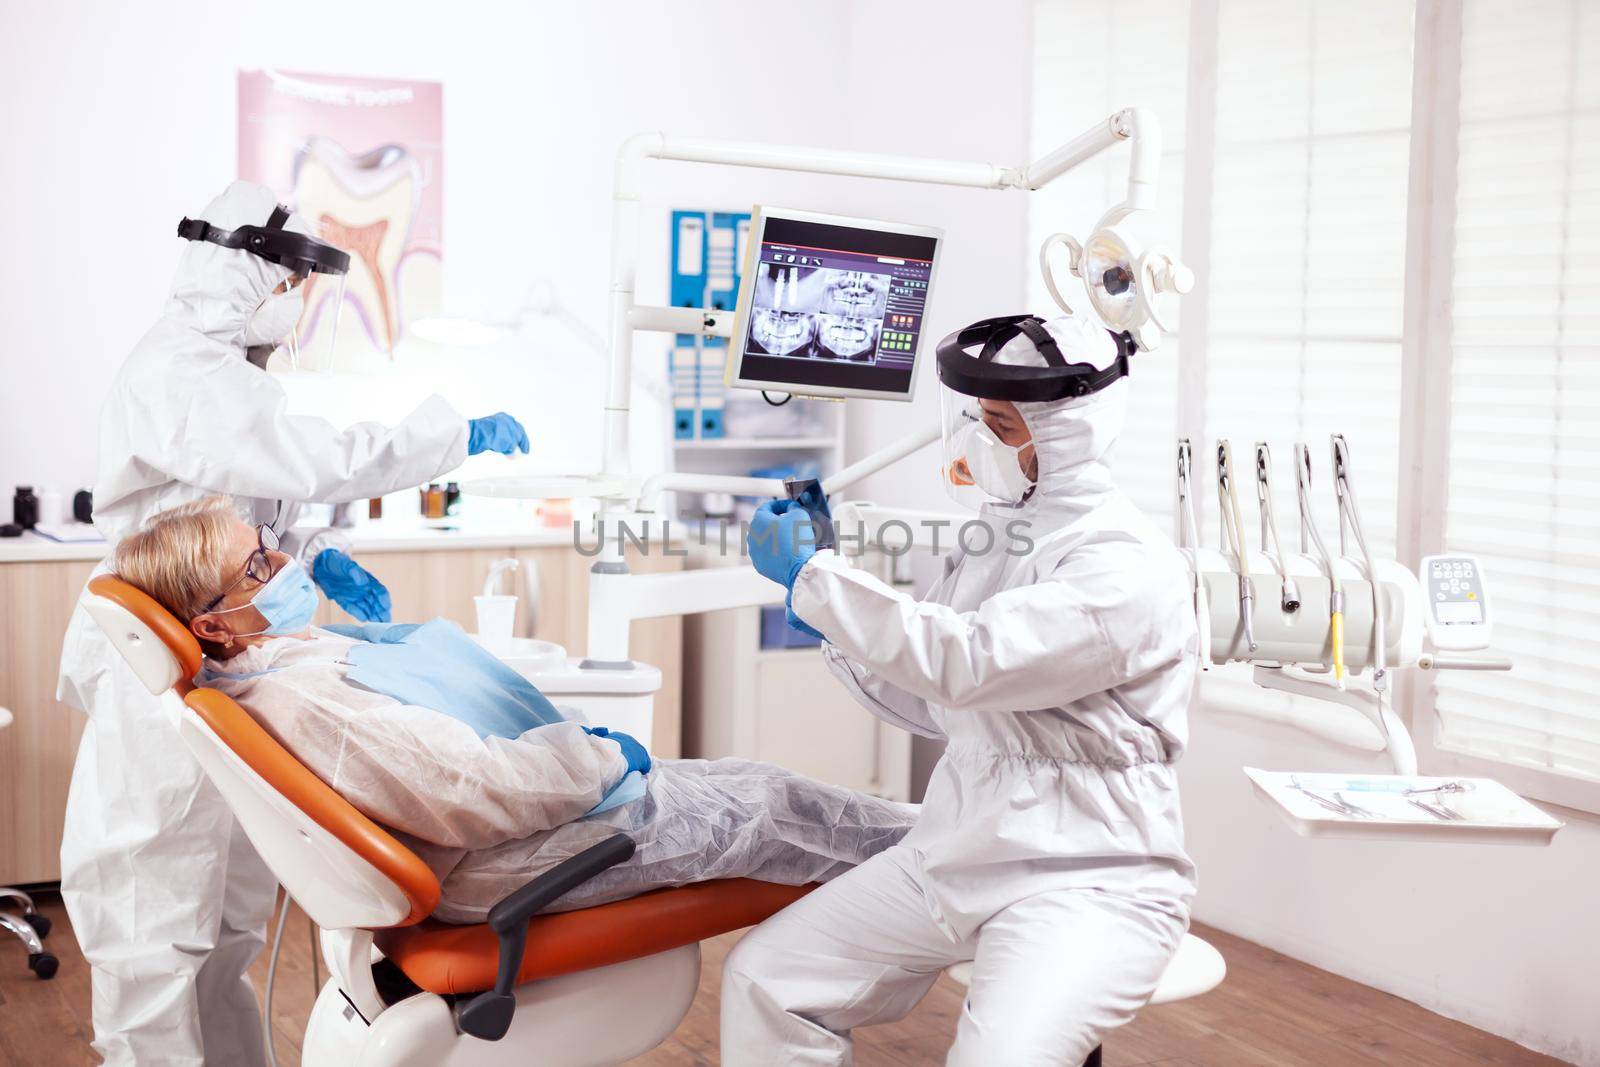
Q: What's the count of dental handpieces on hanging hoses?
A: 5